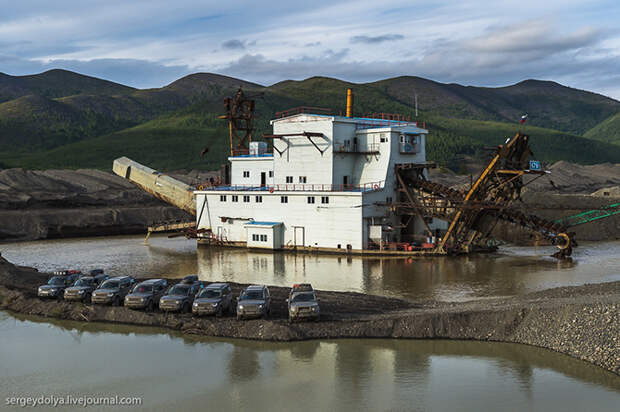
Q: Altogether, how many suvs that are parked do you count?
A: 8